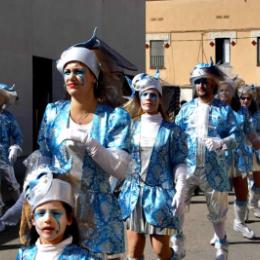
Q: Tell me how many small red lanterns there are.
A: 5